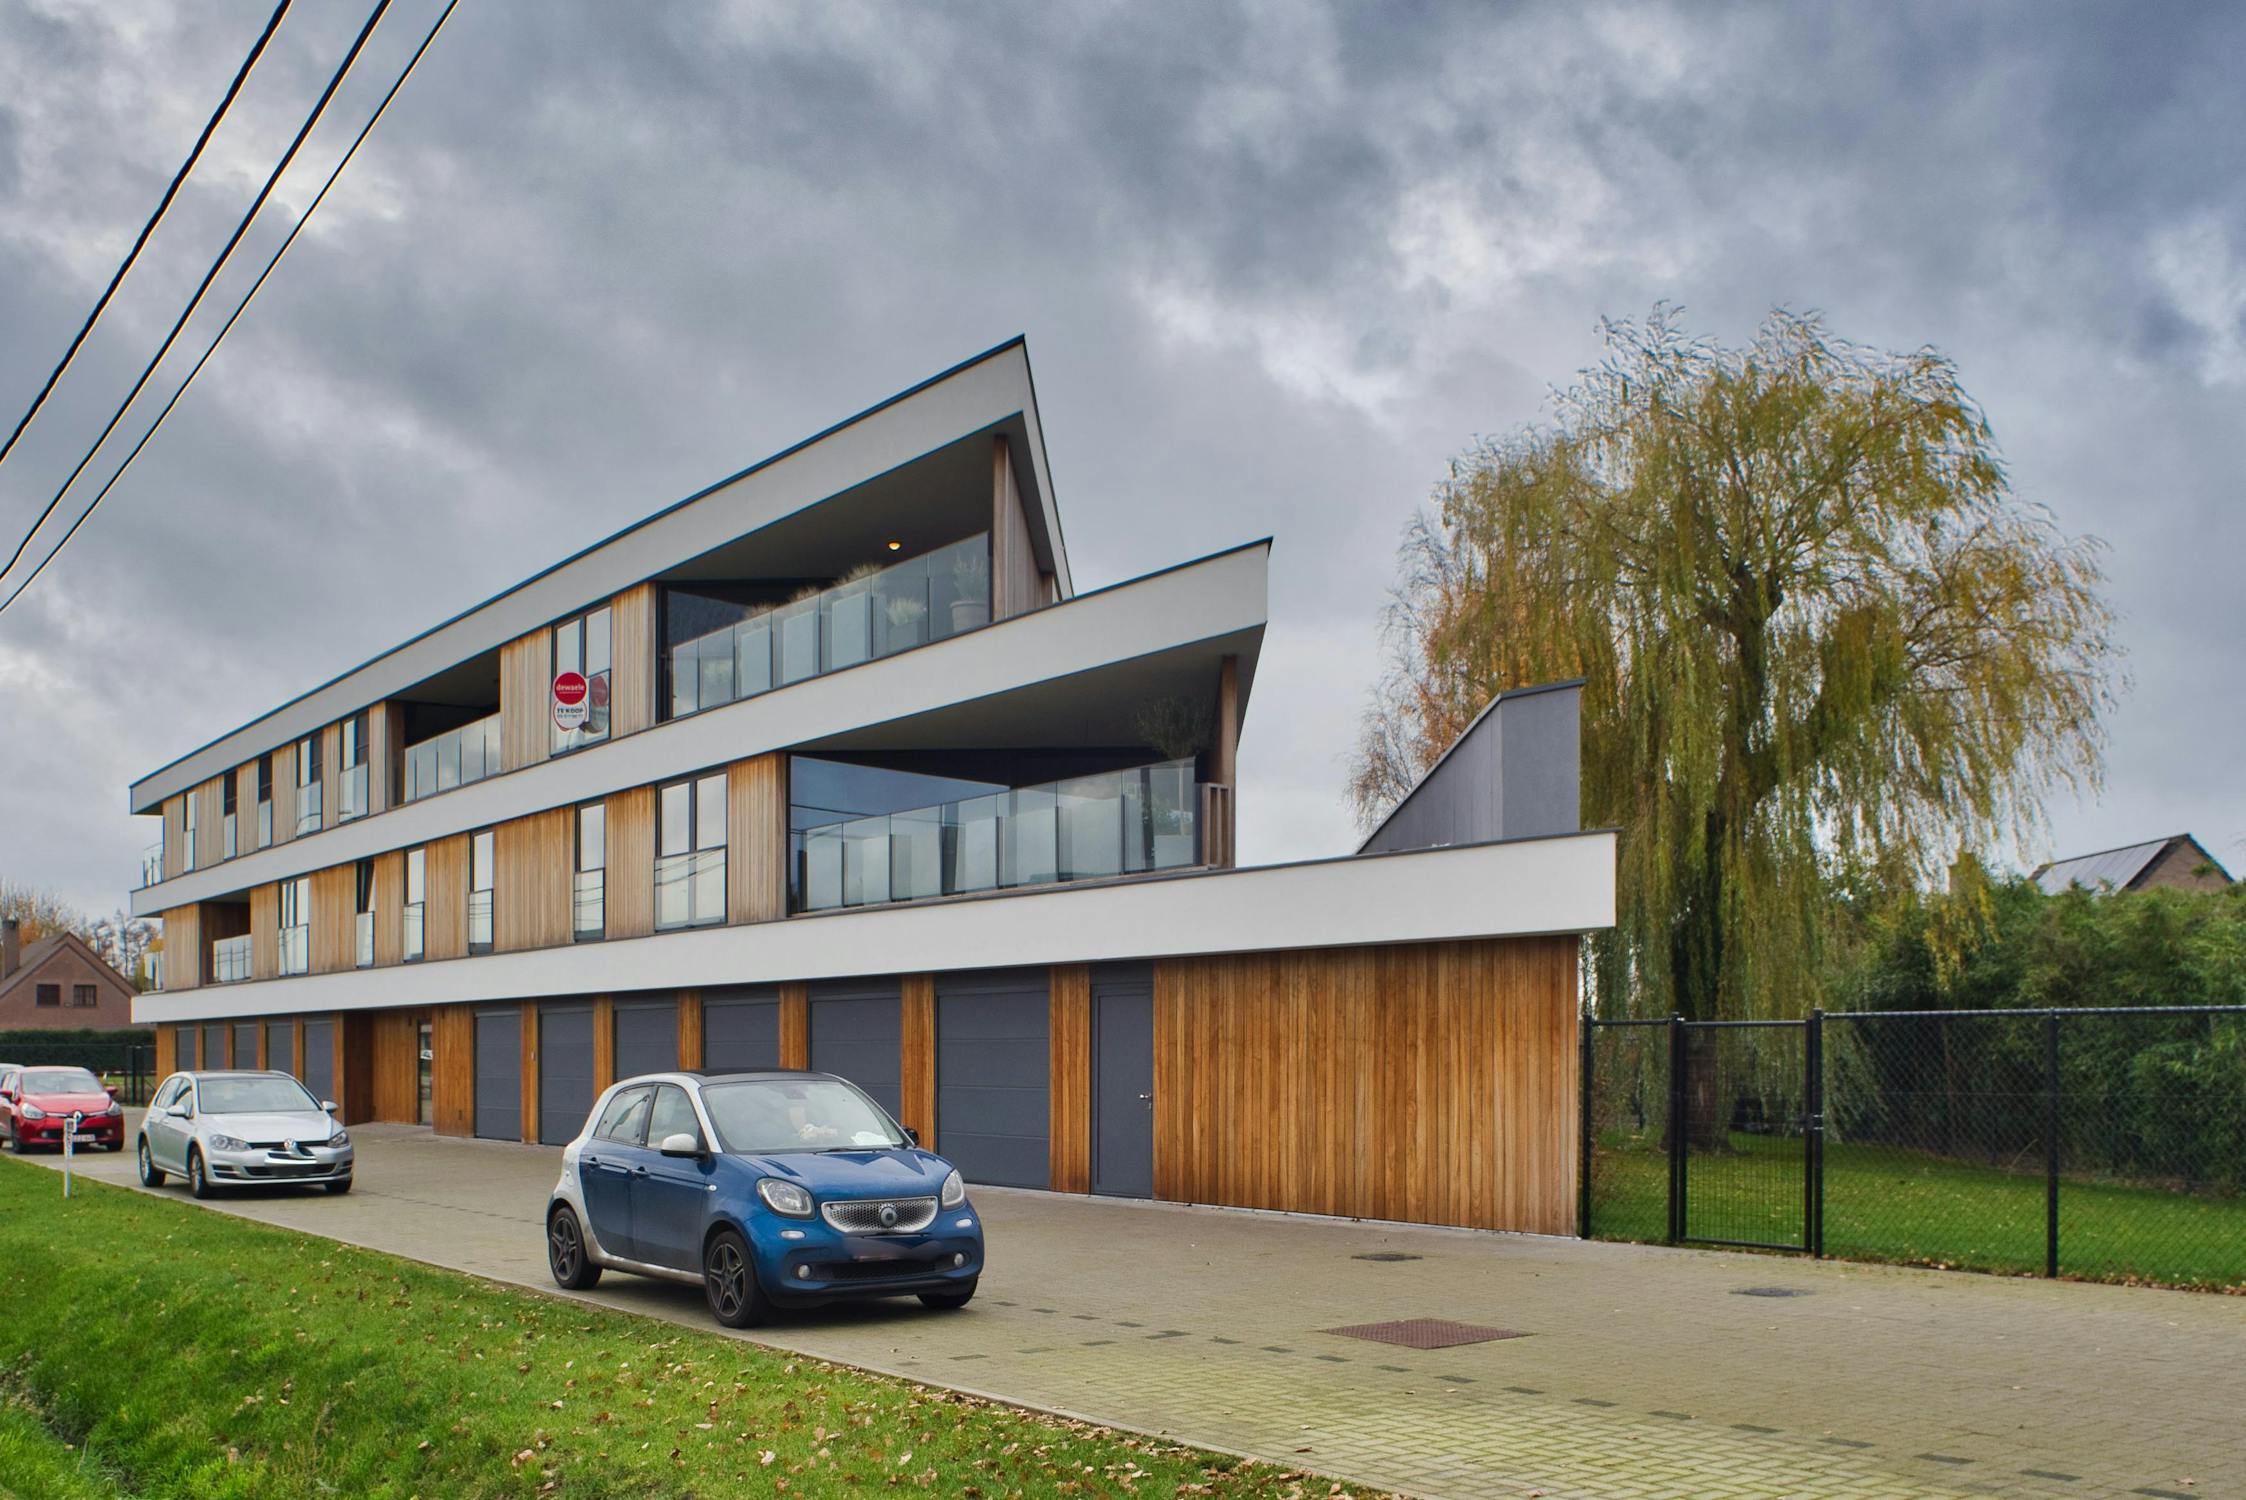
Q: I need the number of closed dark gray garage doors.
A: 11